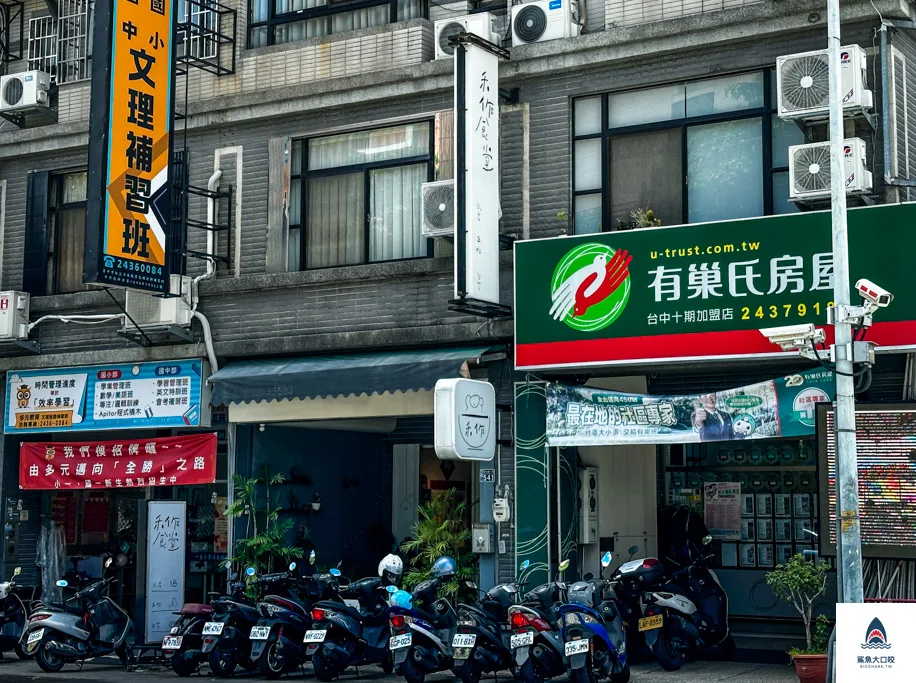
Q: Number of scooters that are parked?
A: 12